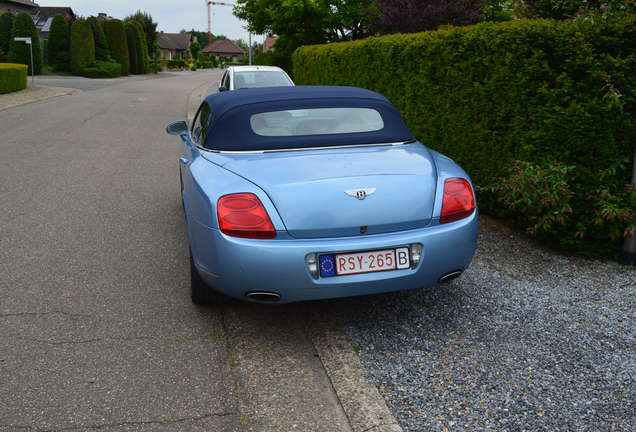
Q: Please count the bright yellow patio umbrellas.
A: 0